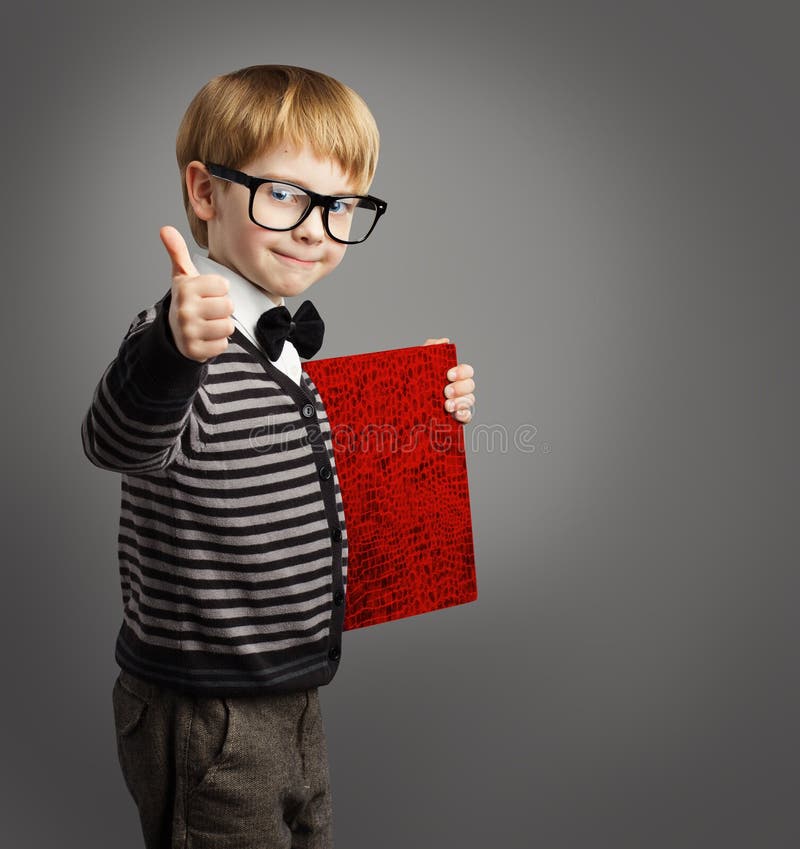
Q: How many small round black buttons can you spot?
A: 5